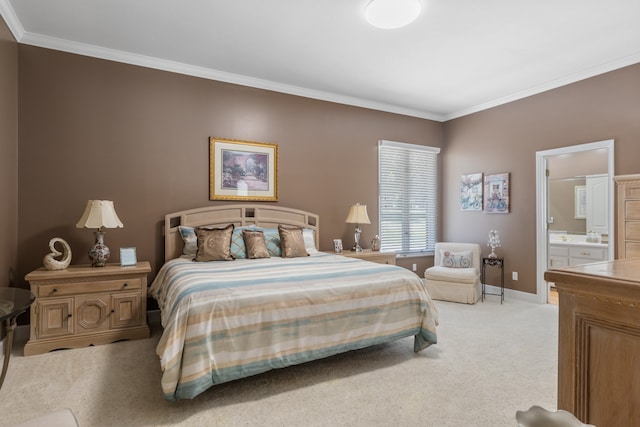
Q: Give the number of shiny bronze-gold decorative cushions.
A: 3